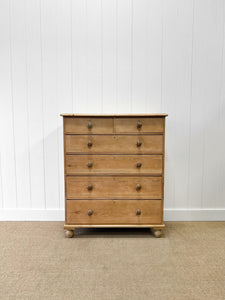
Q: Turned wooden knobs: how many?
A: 10